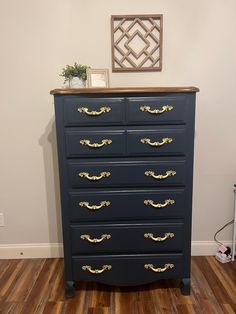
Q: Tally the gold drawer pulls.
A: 12